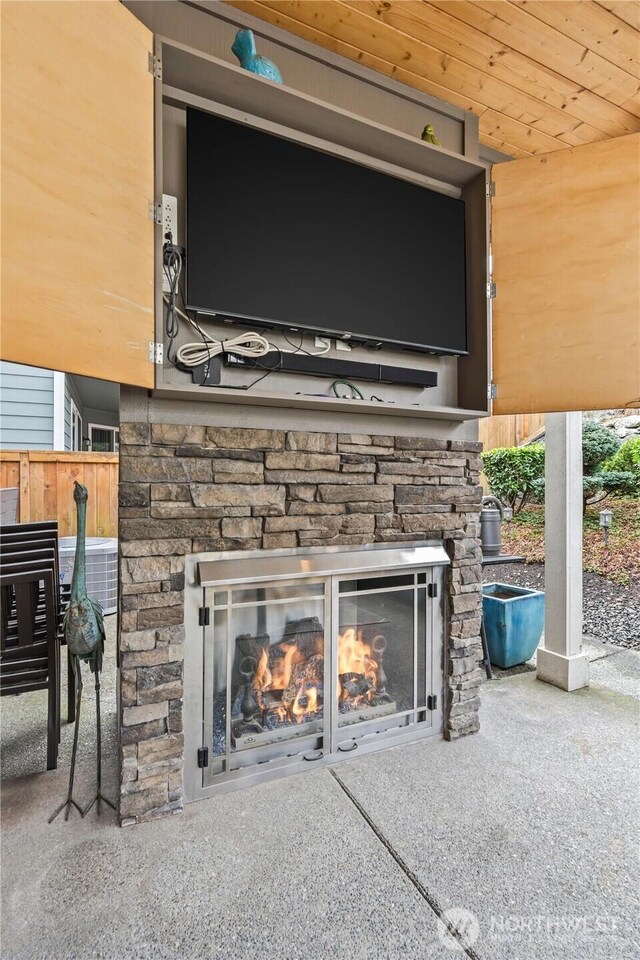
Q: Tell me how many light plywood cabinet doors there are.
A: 2